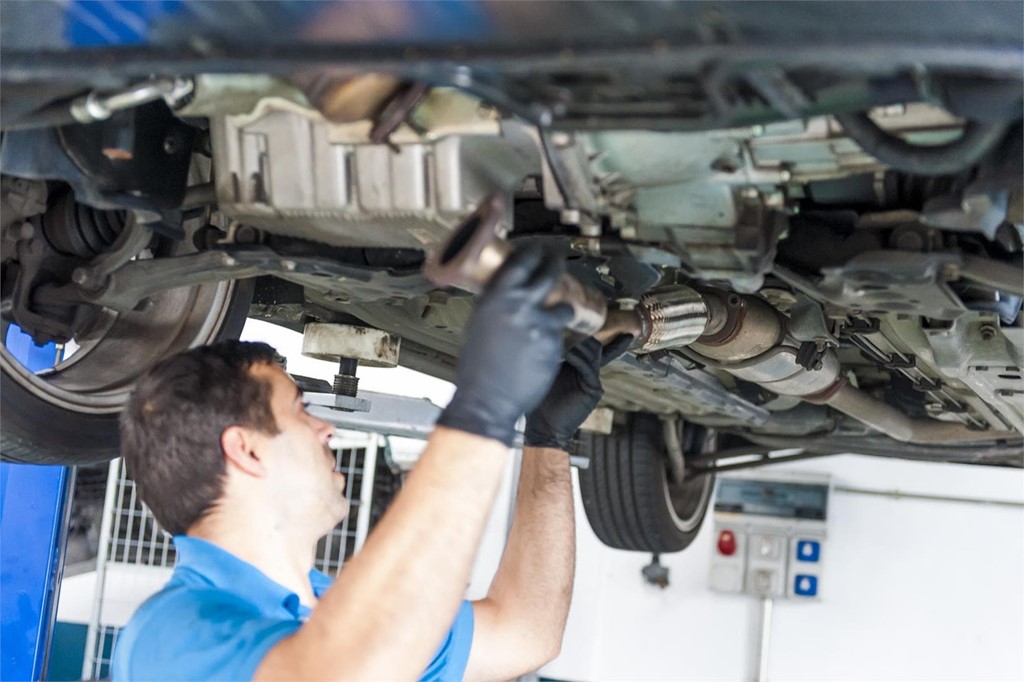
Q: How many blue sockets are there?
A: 2